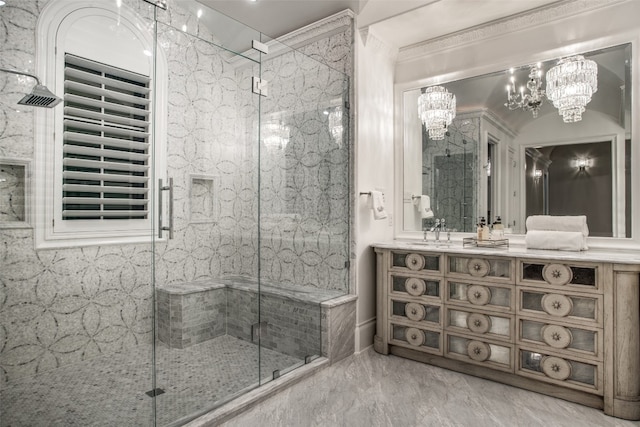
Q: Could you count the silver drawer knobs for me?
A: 12